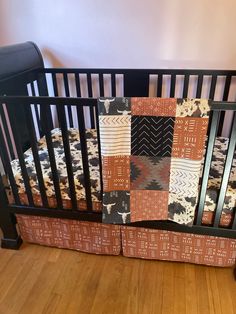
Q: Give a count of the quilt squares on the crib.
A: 12